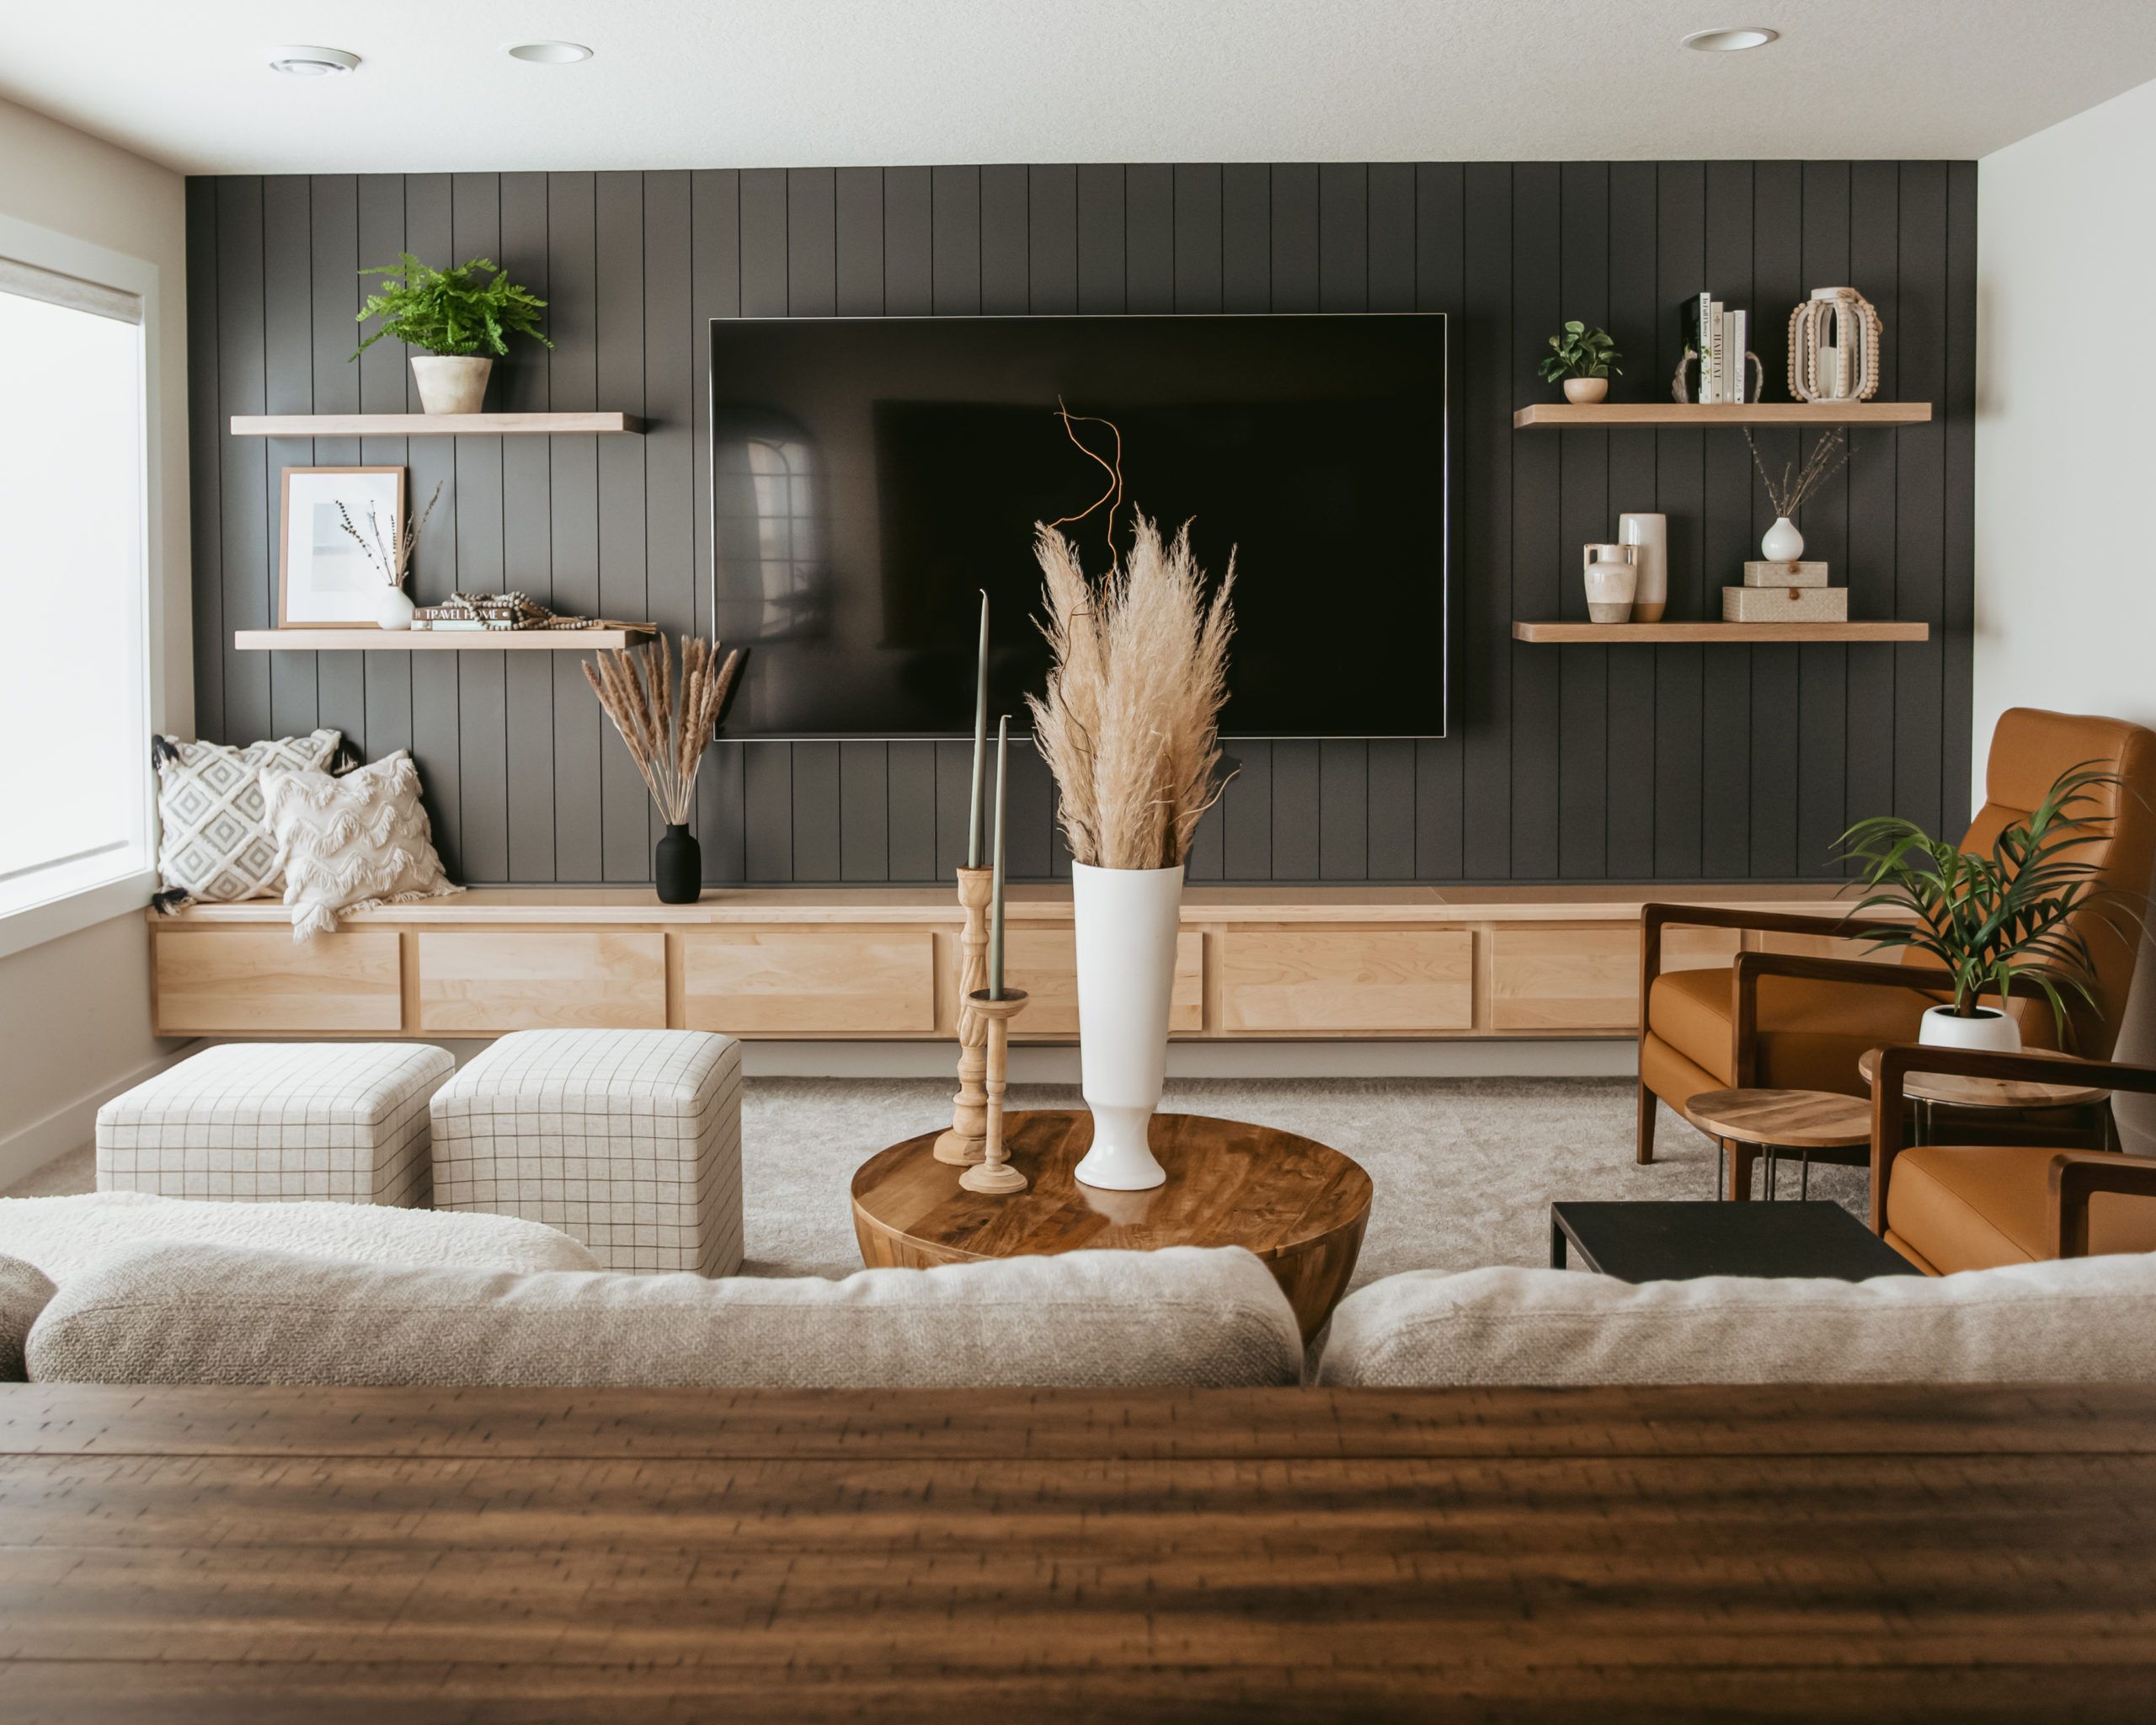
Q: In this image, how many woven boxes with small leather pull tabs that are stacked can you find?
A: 2